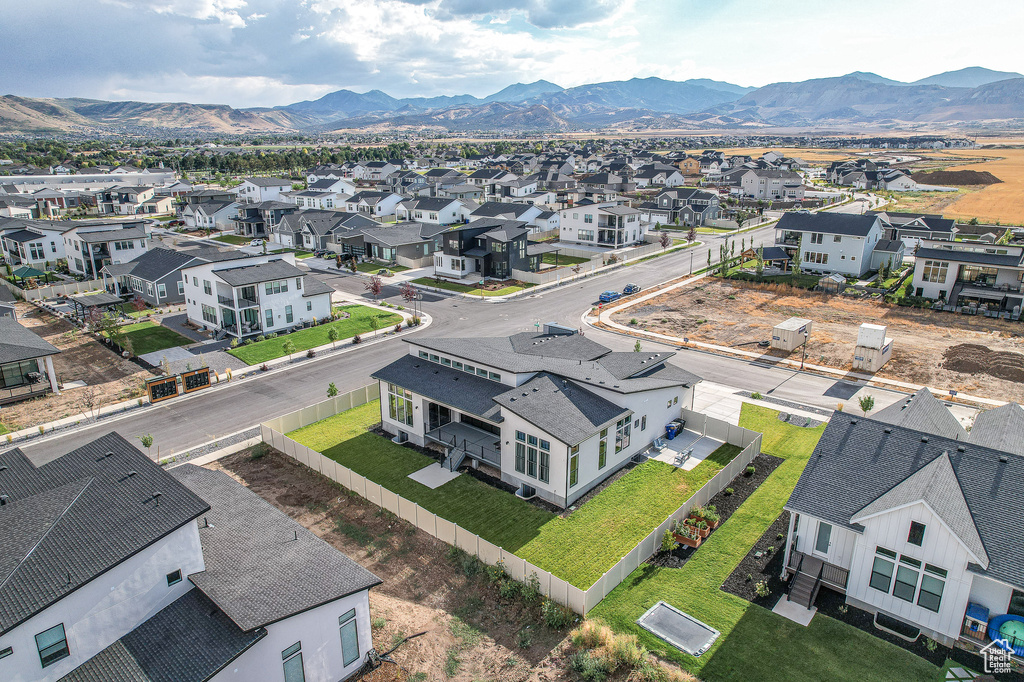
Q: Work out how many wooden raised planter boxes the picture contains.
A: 3